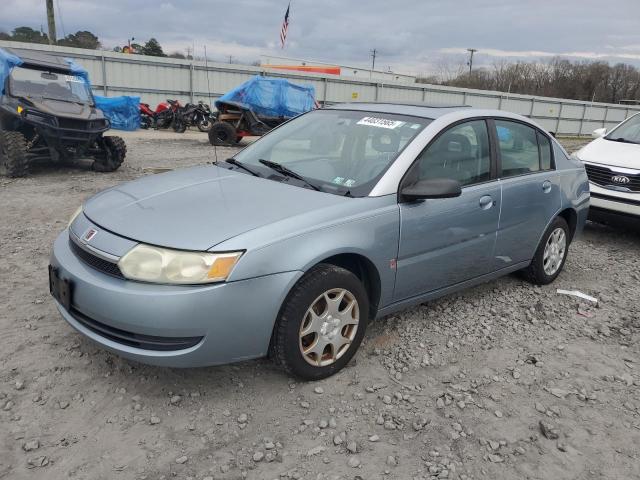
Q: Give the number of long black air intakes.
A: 2